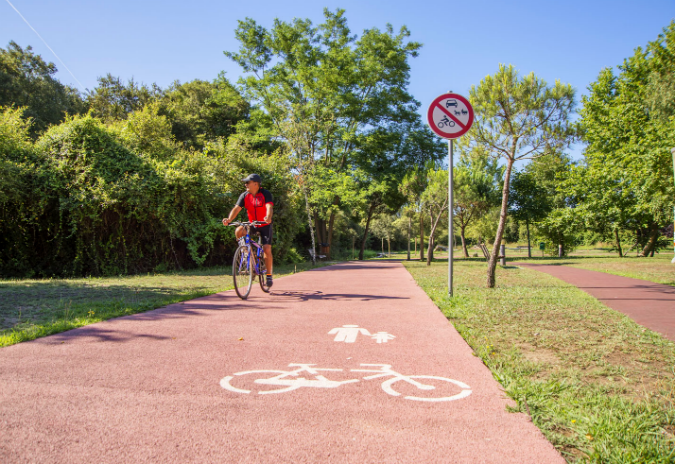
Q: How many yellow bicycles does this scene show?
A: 0